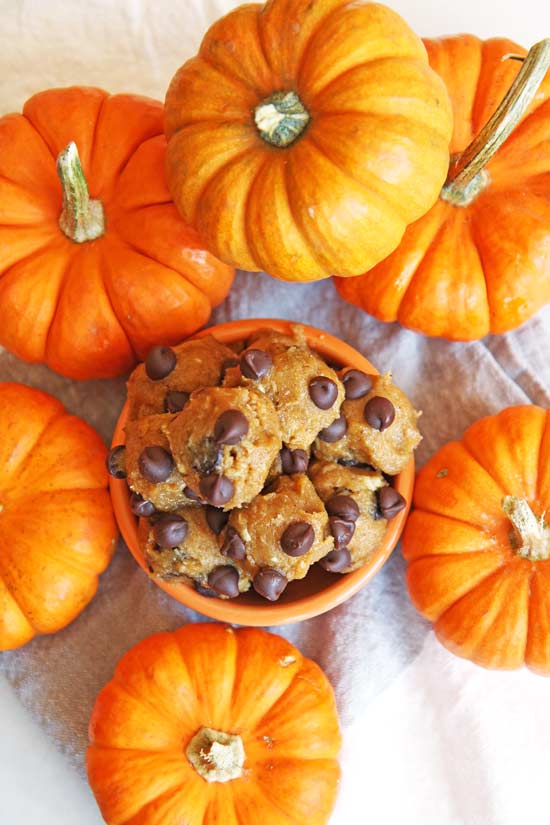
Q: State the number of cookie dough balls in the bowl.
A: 8